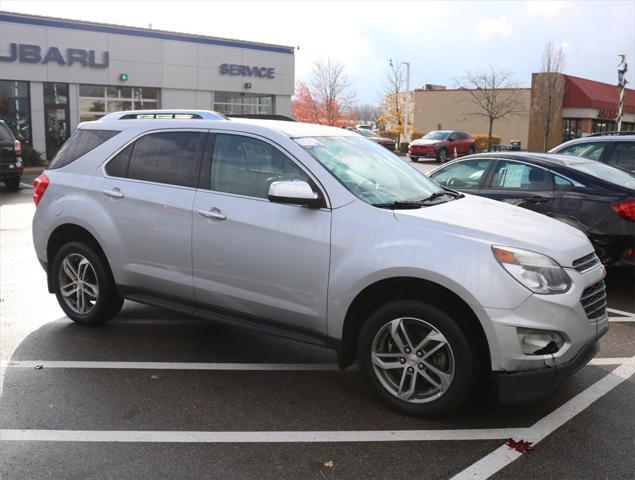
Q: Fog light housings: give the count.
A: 1